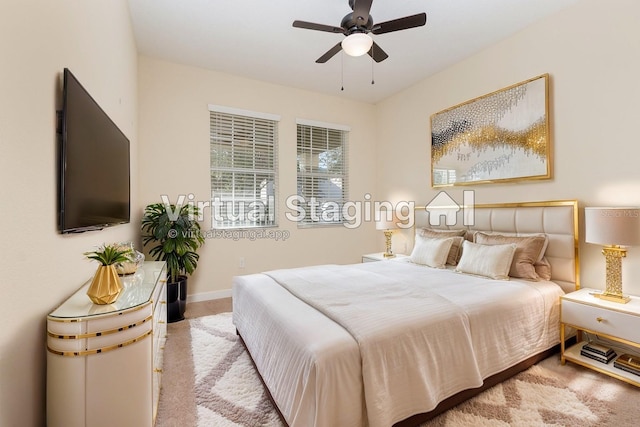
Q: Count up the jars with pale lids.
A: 0